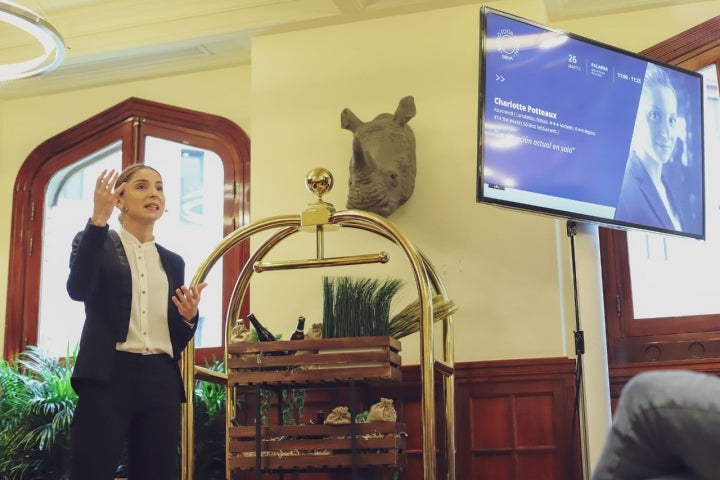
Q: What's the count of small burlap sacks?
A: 4